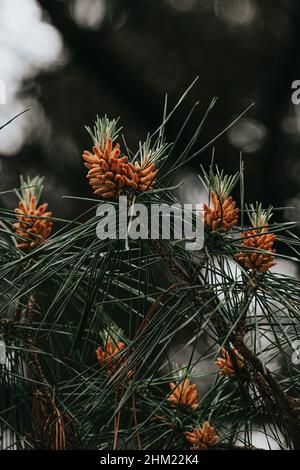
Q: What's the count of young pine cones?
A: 9